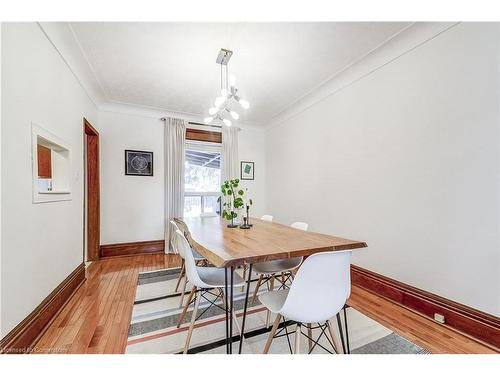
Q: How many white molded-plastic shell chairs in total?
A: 5